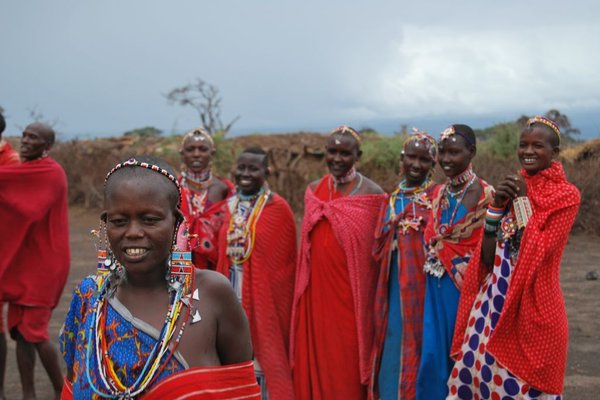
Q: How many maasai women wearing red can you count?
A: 7